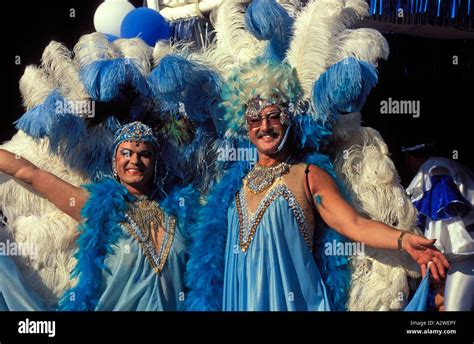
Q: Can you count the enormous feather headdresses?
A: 2